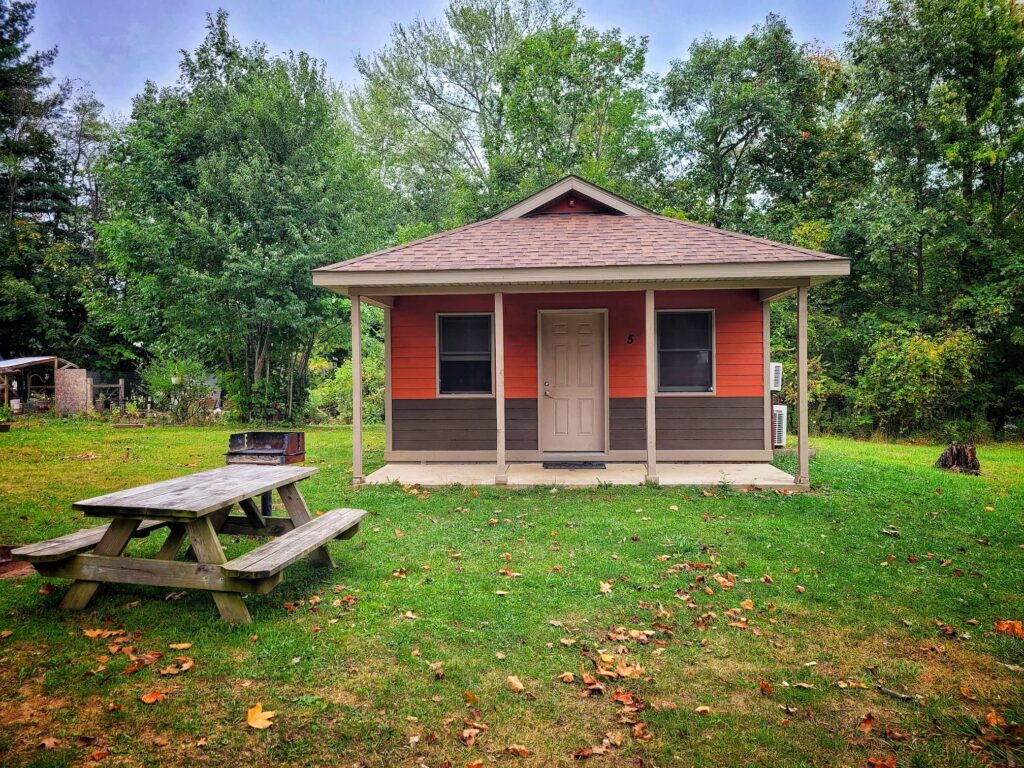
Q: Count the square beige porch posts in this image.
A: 4